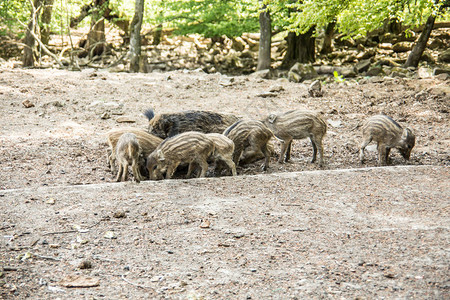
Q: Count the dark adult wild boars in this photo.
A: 1